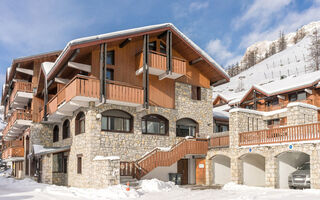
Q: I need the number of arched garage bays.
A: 3